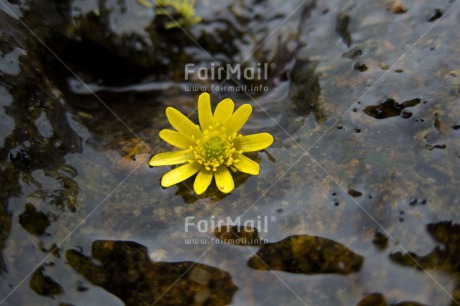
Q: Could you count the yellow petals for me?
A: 11